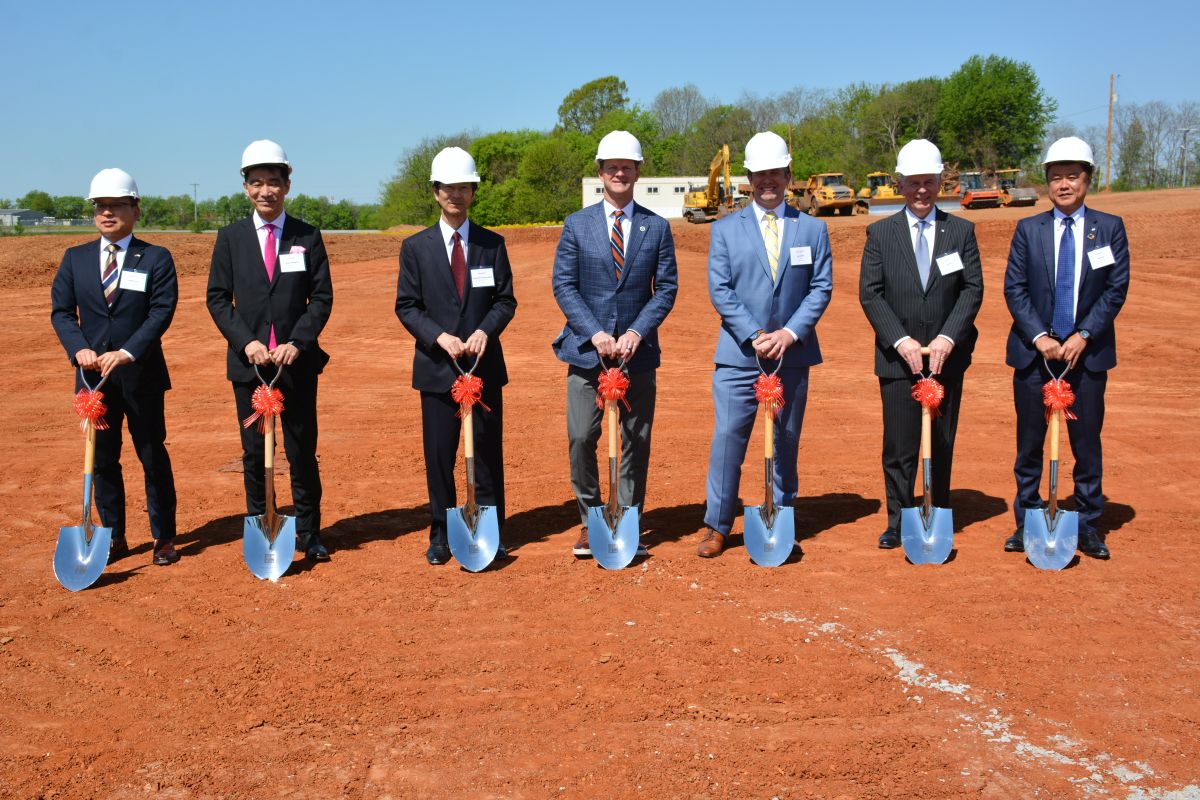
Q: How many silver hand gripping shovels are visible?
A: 7